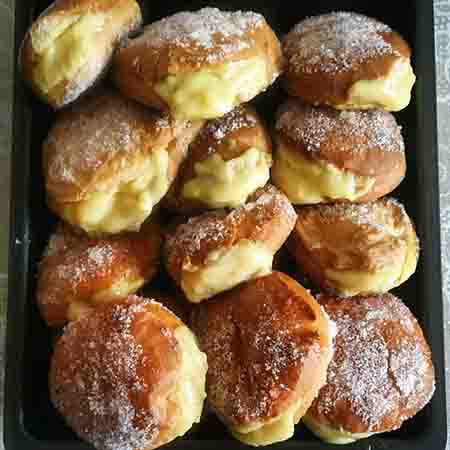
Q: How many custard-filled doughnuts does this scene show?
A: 12